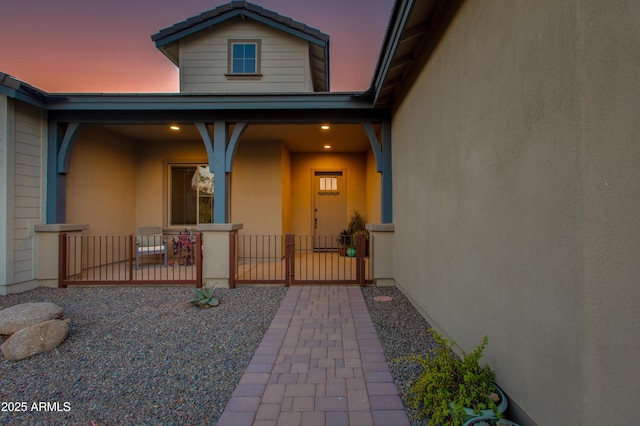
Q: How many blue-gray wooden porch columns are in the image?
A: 3